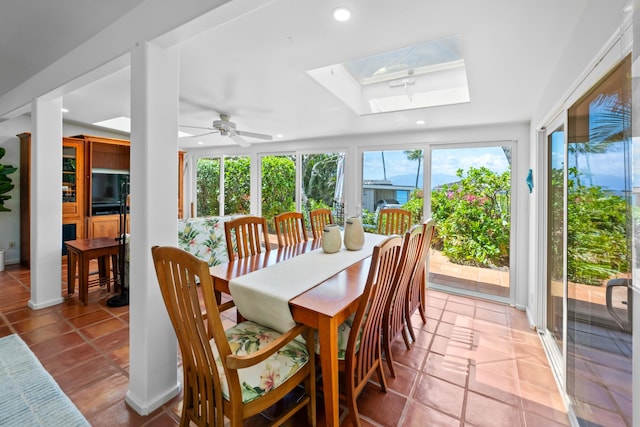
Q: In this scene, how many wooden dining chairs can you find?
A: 8